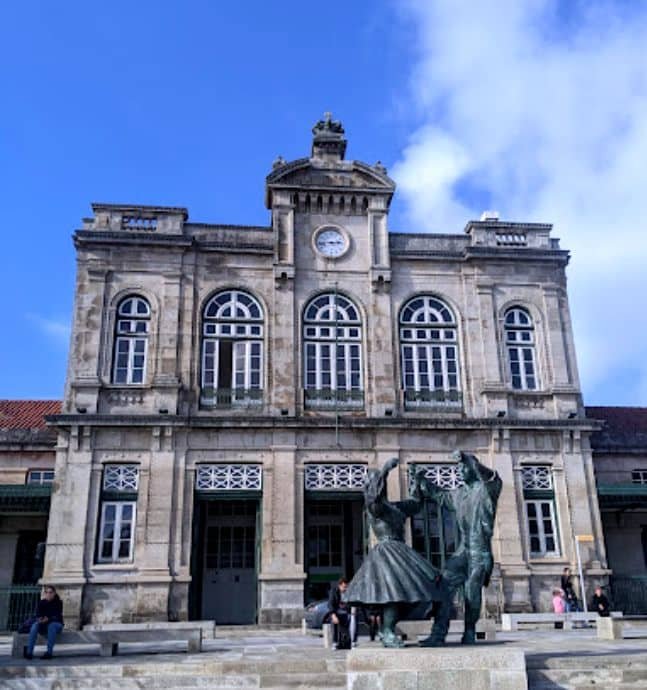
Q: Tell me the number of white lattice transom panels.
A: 5